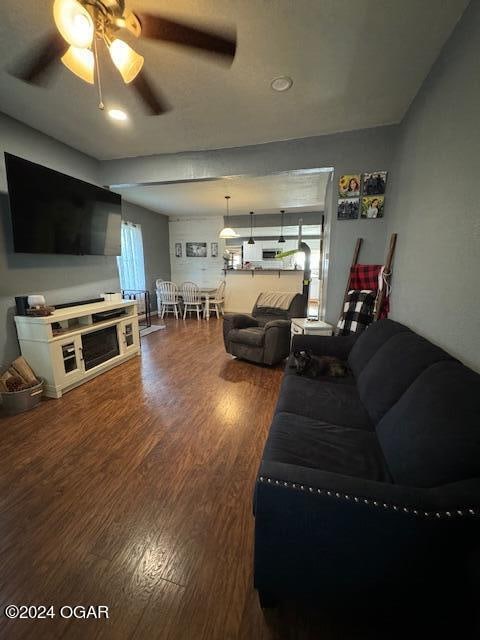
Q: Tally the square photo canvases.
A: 4